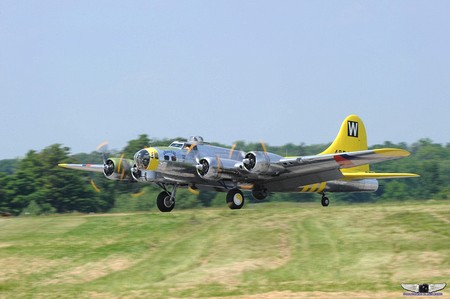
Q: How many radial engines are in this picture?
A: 4